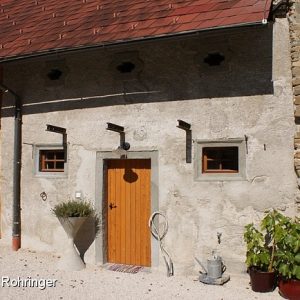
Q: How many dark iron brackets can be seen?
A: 3